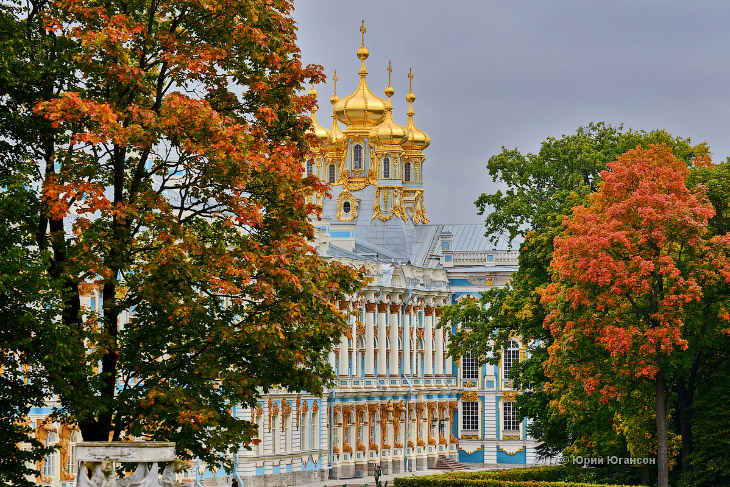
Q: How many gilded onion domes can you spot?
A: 5